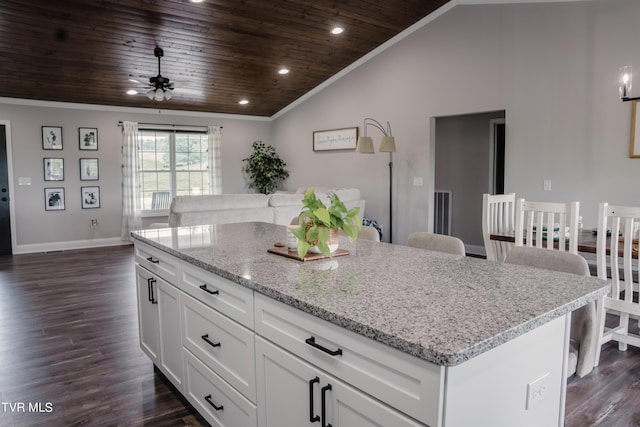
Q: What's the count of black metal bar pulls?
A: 9